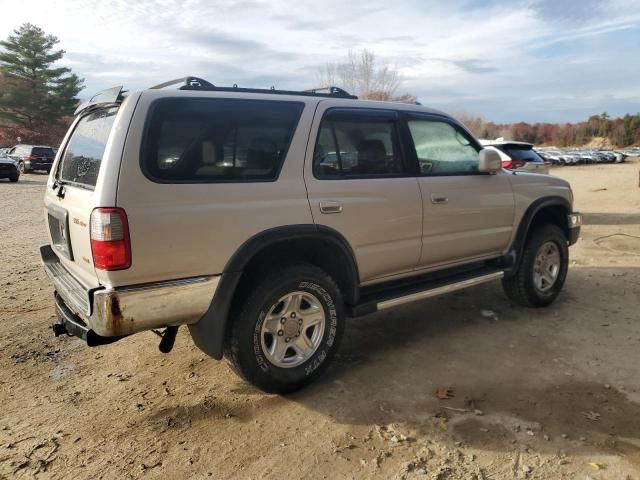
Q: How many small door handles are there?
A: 2